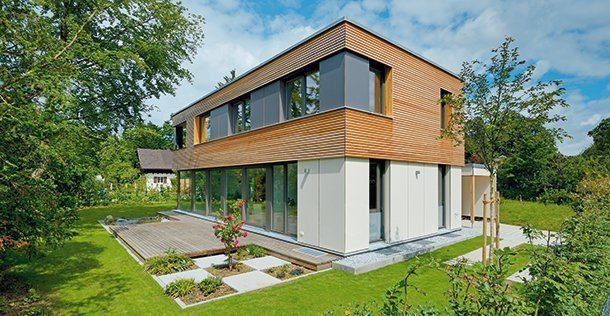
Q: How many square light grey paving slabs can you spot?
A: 4